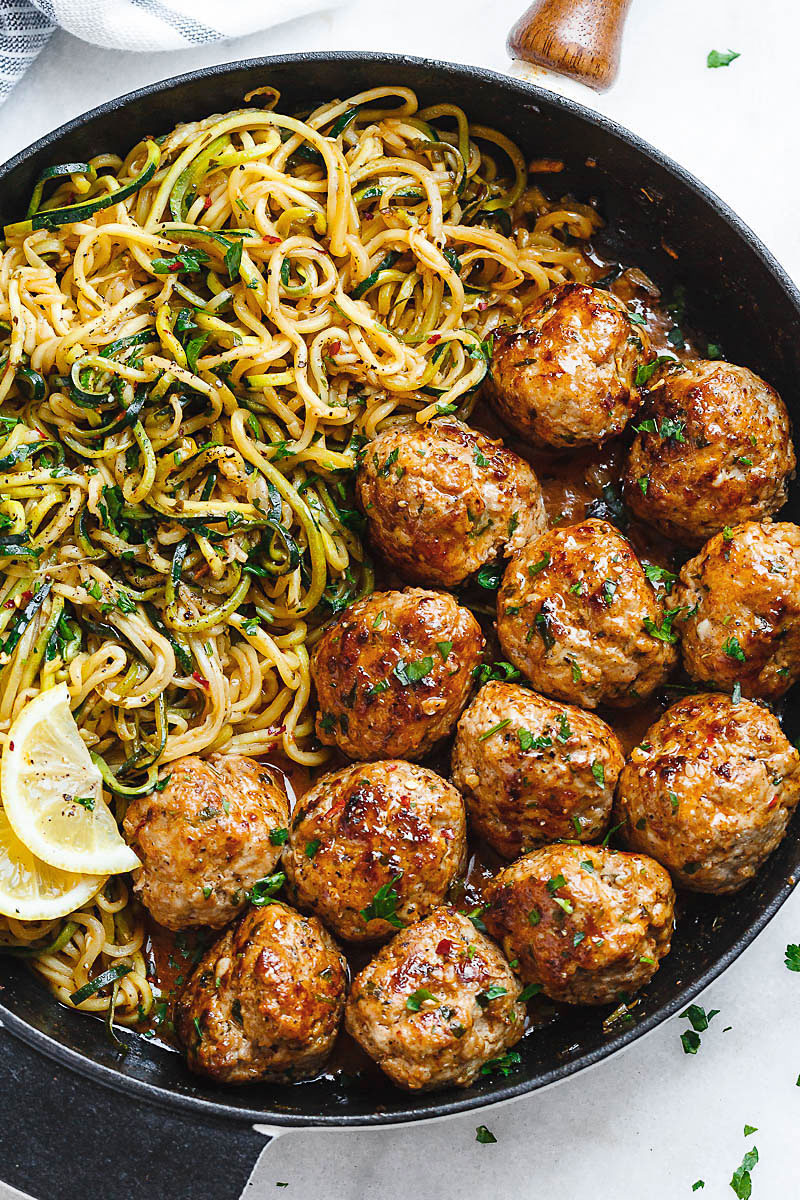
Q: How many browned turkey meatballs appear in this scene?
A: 13